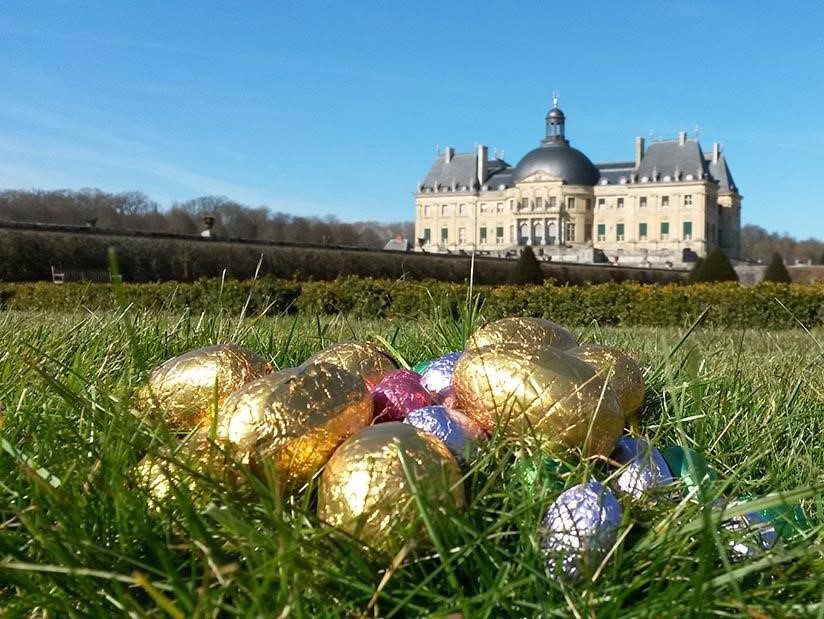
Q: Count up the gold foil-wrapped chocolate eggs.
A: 8